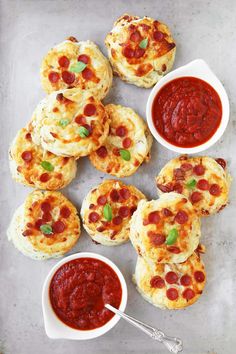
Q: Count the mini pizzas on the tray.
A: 10